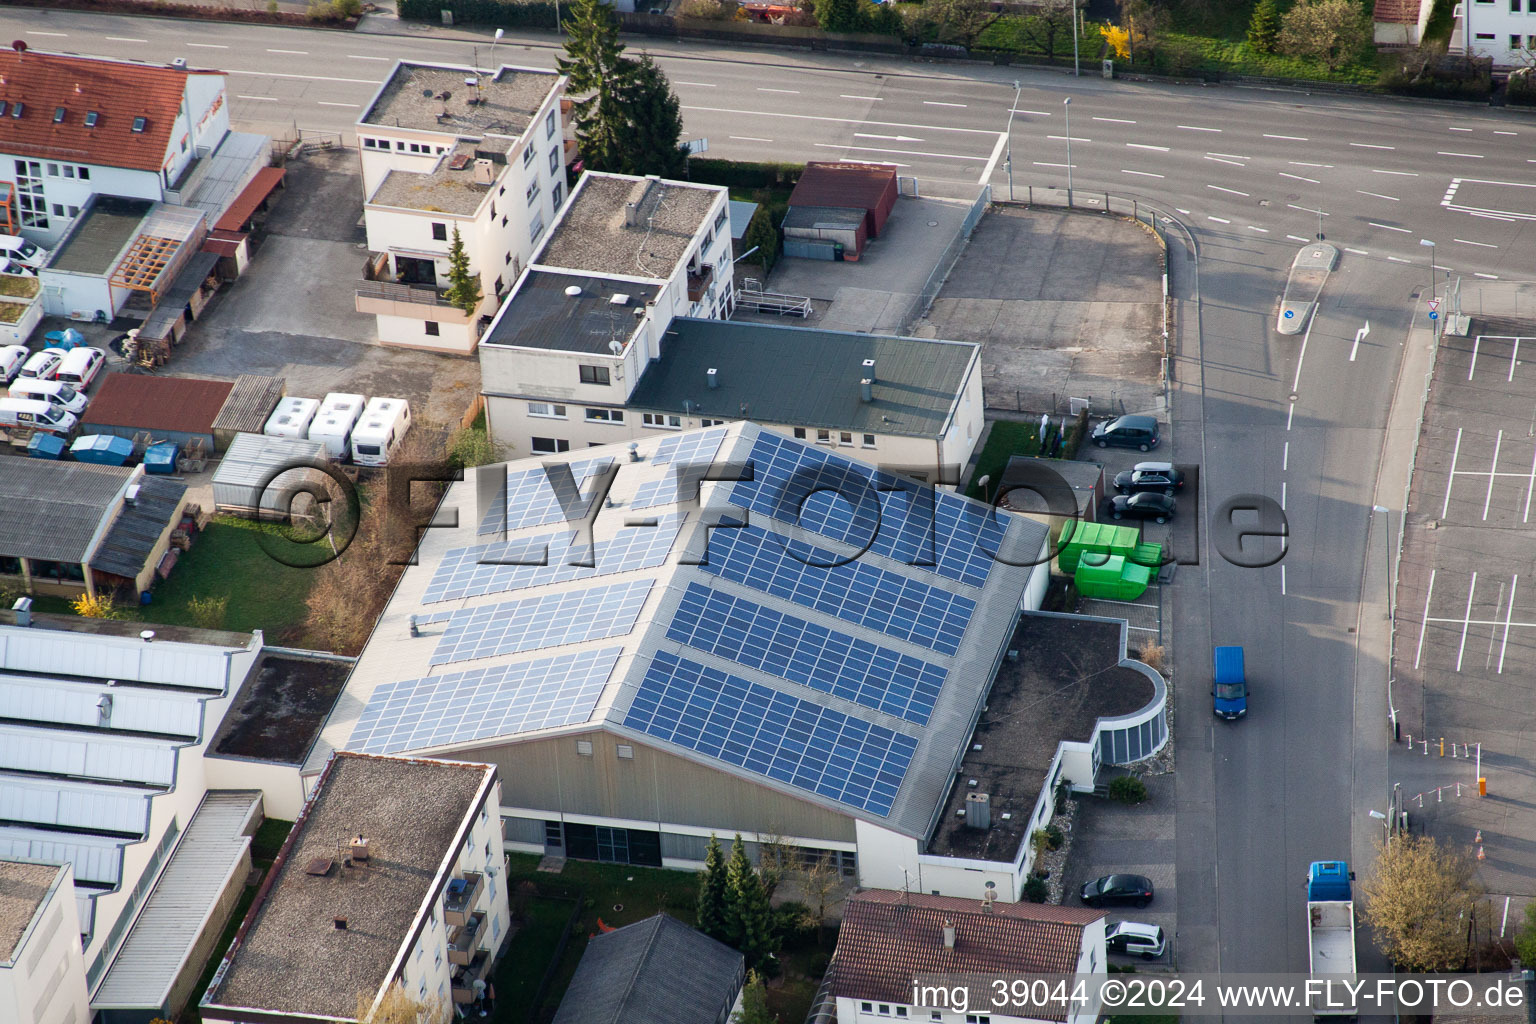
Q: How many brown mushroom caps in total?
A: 0